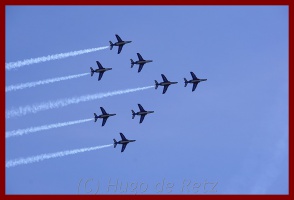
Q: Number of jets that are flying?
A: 8